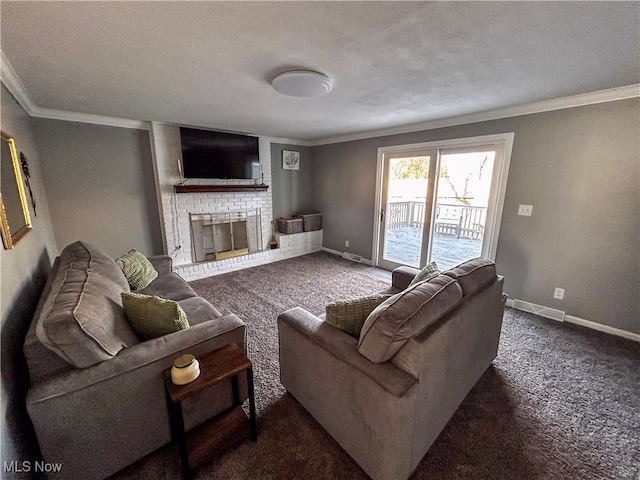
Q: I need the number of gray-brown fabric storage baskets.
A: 2